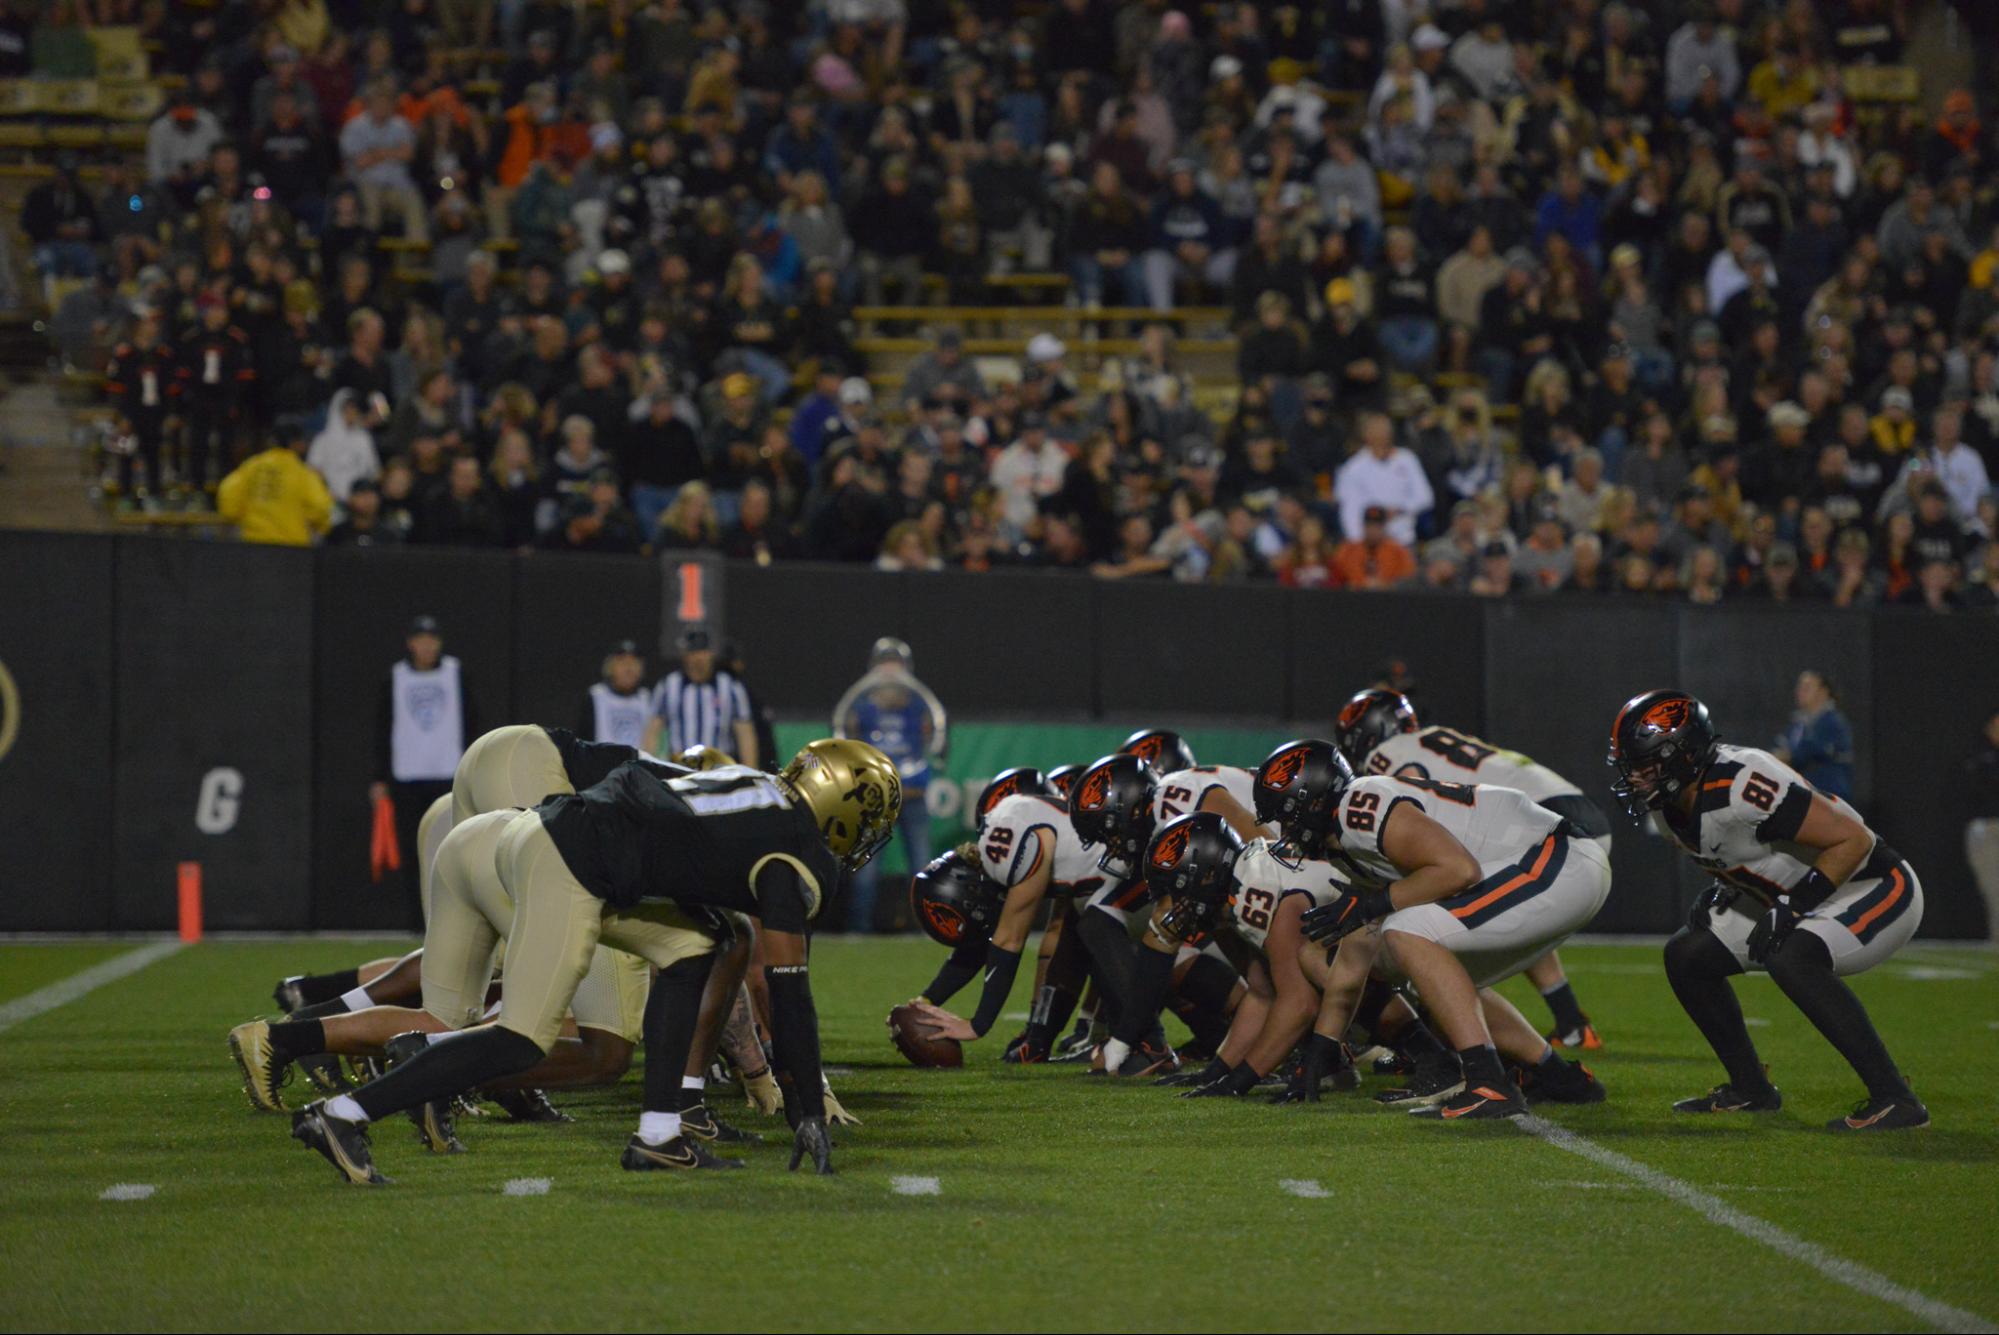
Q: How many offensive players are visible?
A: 9